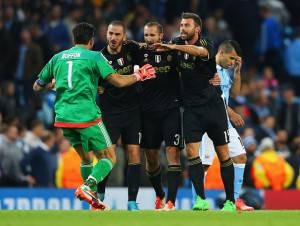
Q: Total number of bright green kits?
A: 1